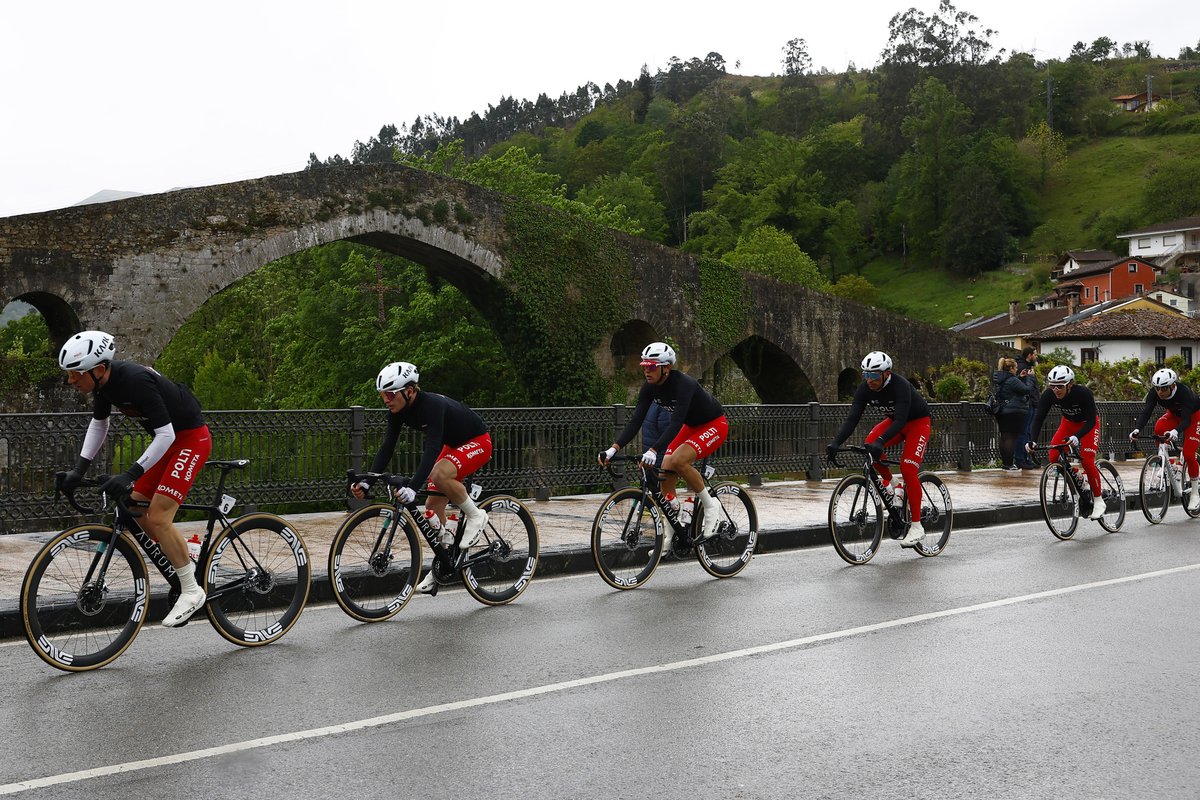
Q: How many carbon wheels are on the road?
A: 12